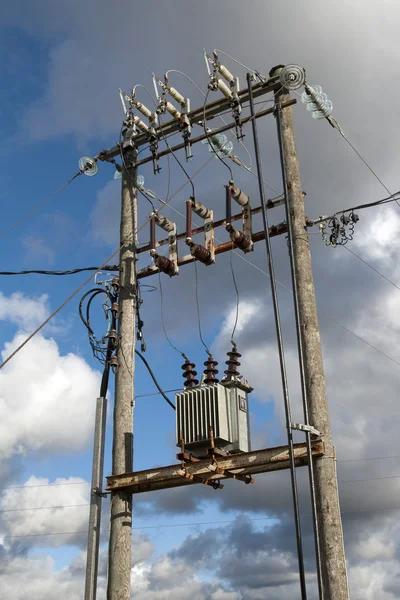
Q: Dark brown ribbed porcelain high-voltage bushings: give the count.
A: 3